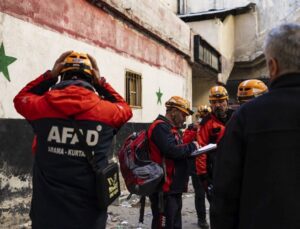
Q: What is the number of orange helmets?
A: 5